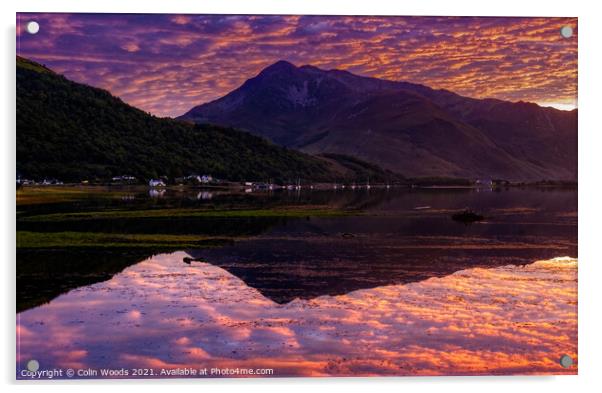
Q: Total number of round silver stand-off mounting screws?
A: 4